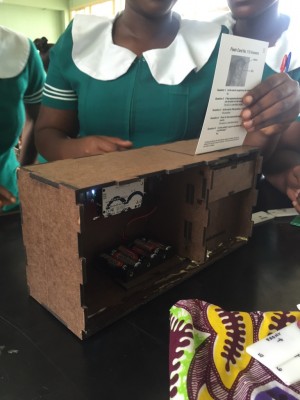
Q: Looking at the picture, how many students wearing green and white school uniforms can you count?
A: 3